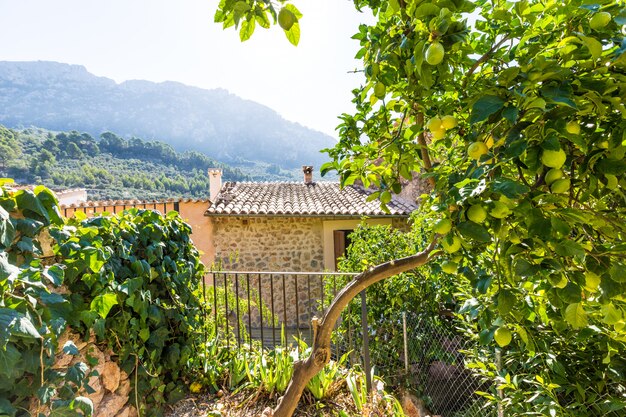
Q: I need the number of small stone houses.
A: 1